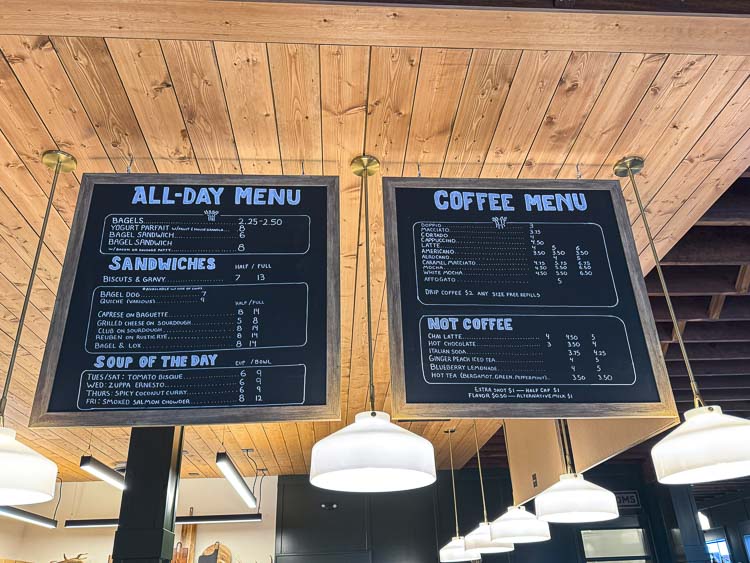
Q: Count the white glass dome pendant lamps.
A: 7